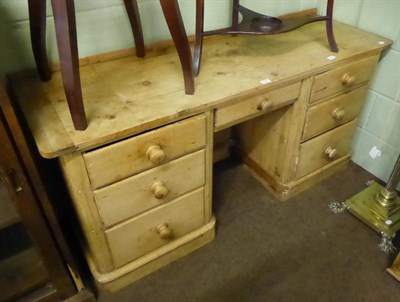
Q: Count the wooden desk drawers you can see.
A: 7